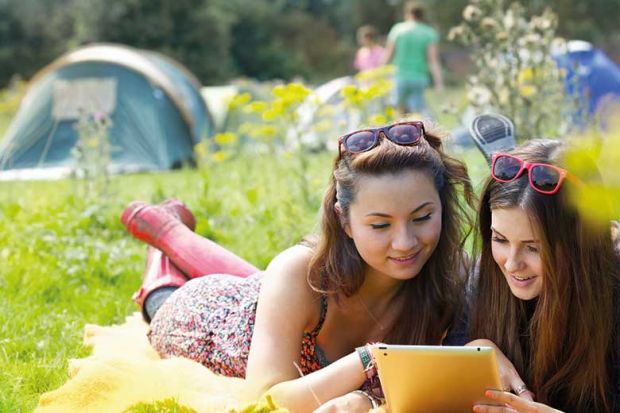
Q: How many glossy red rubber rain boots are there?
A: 2